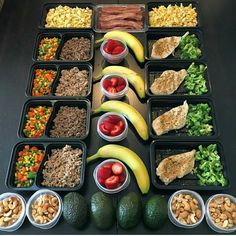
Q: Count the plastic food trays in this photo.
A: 11